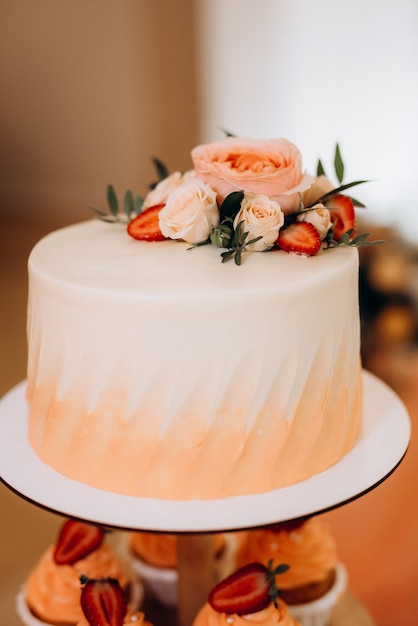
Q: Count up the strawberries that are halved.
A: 6